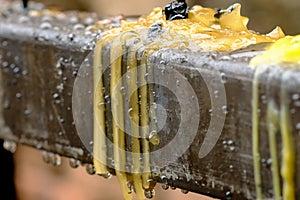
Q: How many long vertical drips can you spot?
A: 7